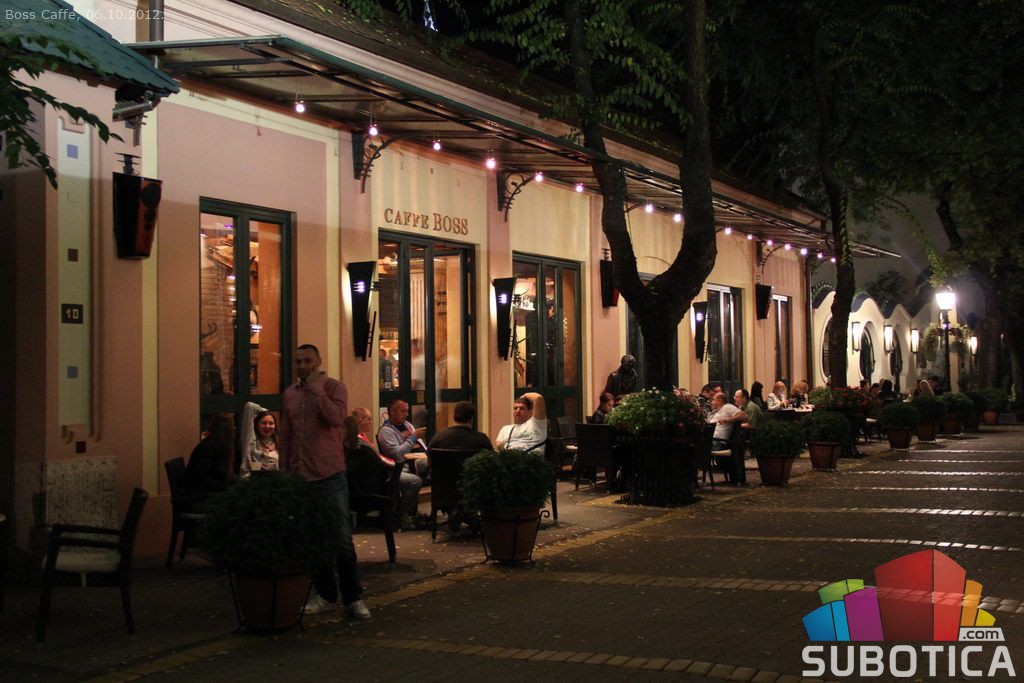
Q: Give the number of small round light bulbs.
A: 15